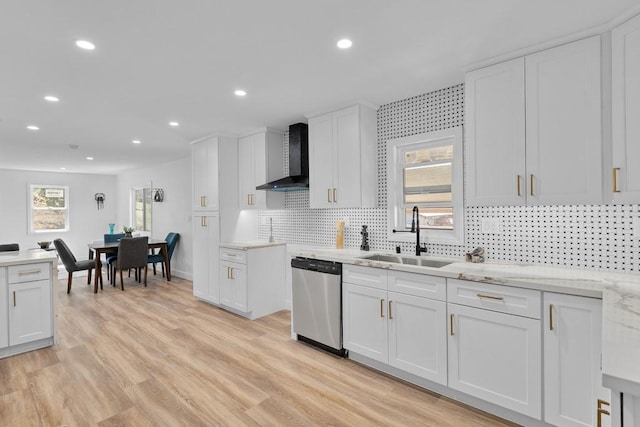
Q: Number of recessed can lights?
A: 9